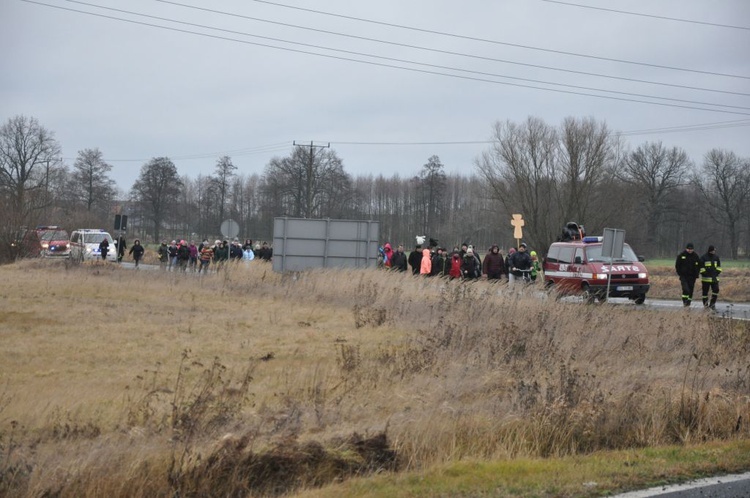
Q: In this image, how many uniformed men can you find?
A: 2